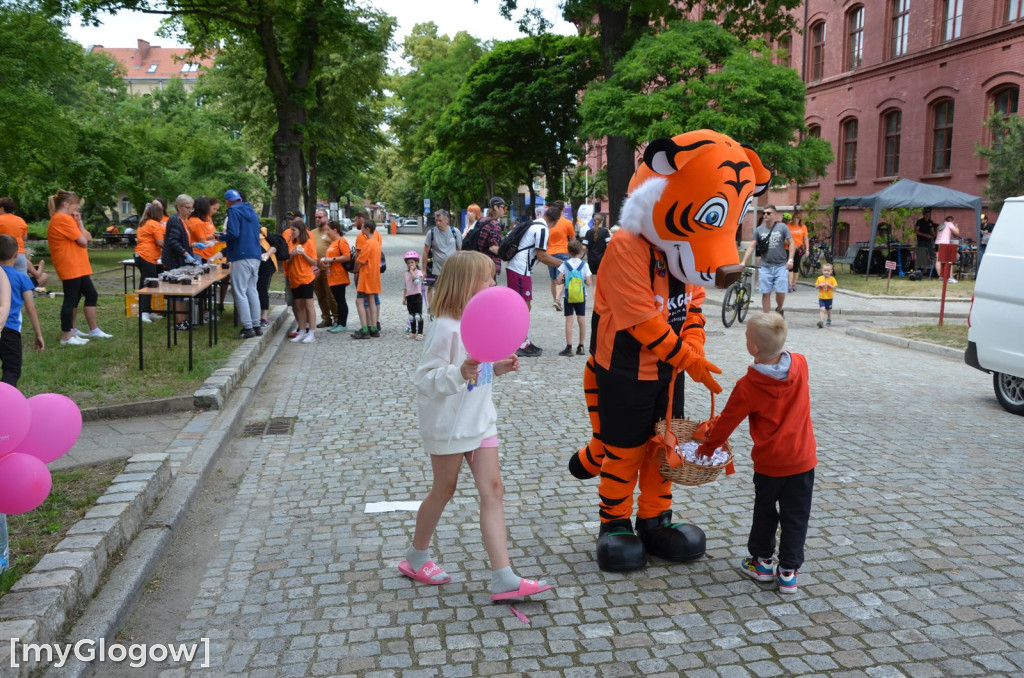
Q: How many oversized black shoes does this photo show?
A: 2